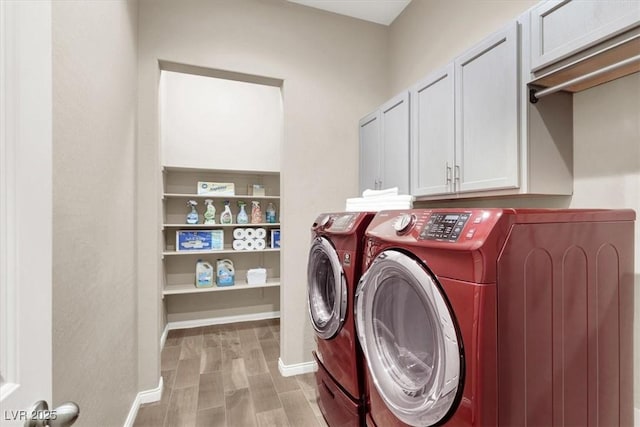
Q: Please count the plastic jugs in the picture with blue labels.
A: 2